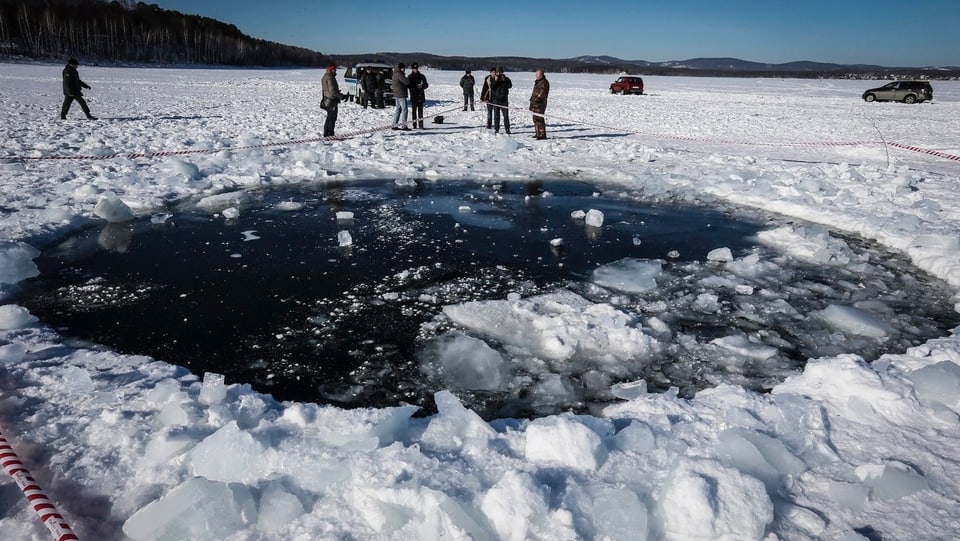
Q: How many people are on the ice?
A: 10